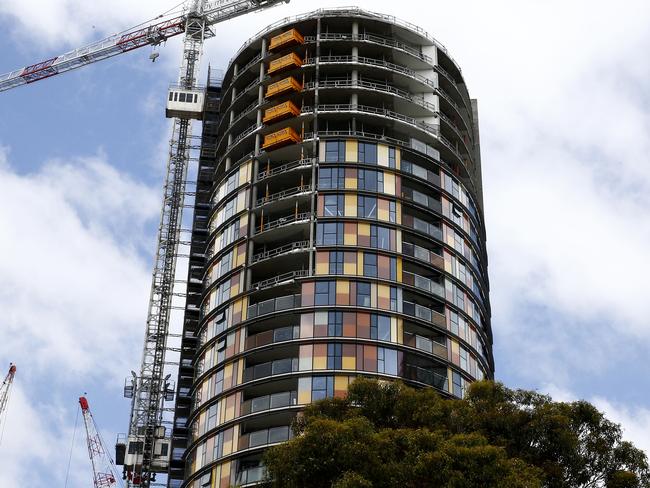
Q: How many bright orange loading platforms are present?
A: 5